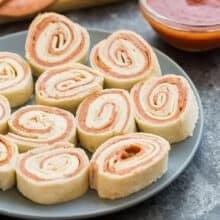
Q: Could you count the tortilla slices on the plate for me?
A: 11